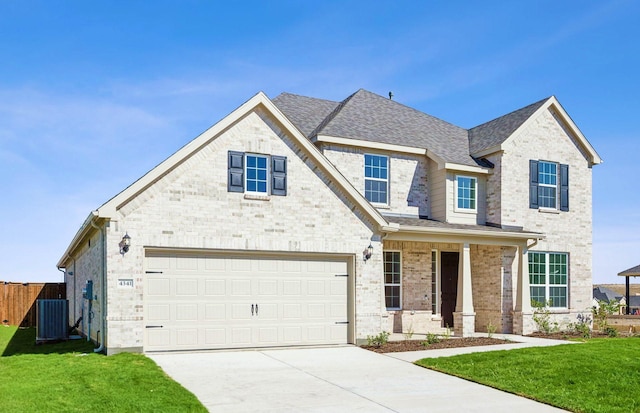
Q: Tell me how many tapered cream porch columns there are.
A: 2